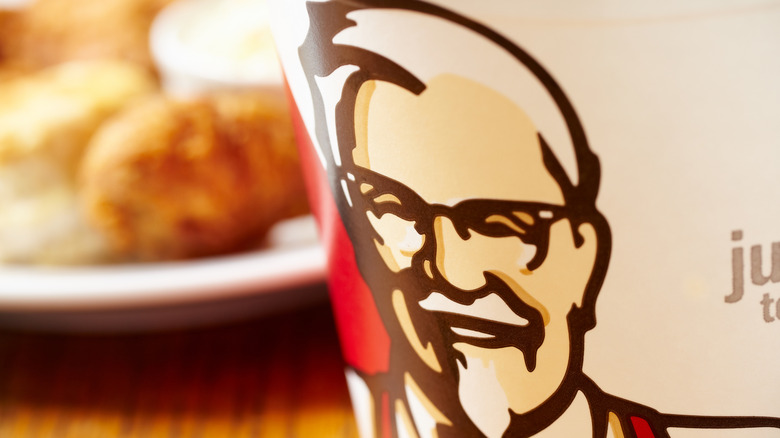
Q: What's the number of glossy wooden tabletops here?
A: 1